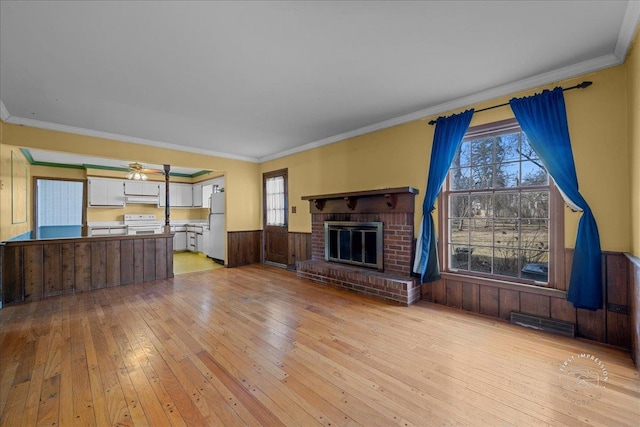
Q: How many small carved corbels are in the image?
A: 3